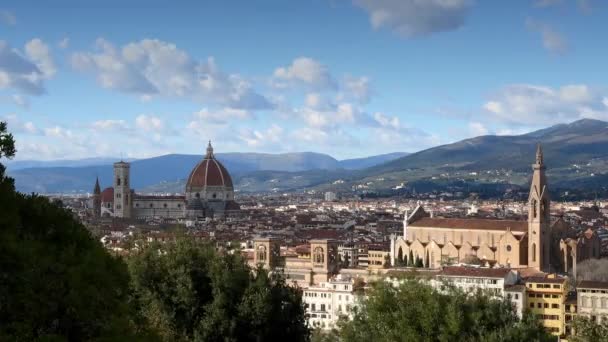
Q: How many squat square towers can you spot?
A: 2